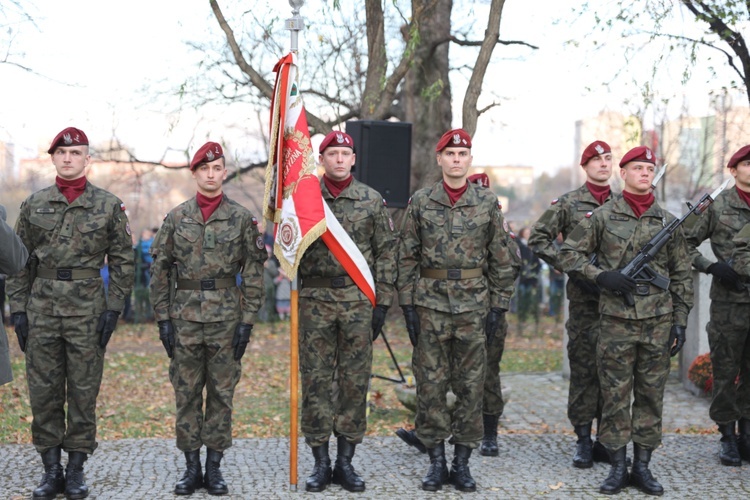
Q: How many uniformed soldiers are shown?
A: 8